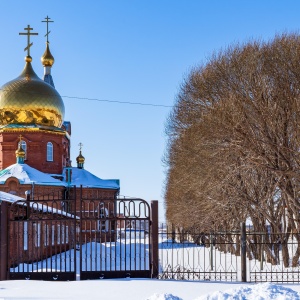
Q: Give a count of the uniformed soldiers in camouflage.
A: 0